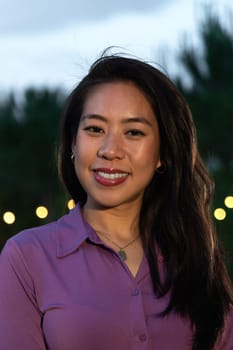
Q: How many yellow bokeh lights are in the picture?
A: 5